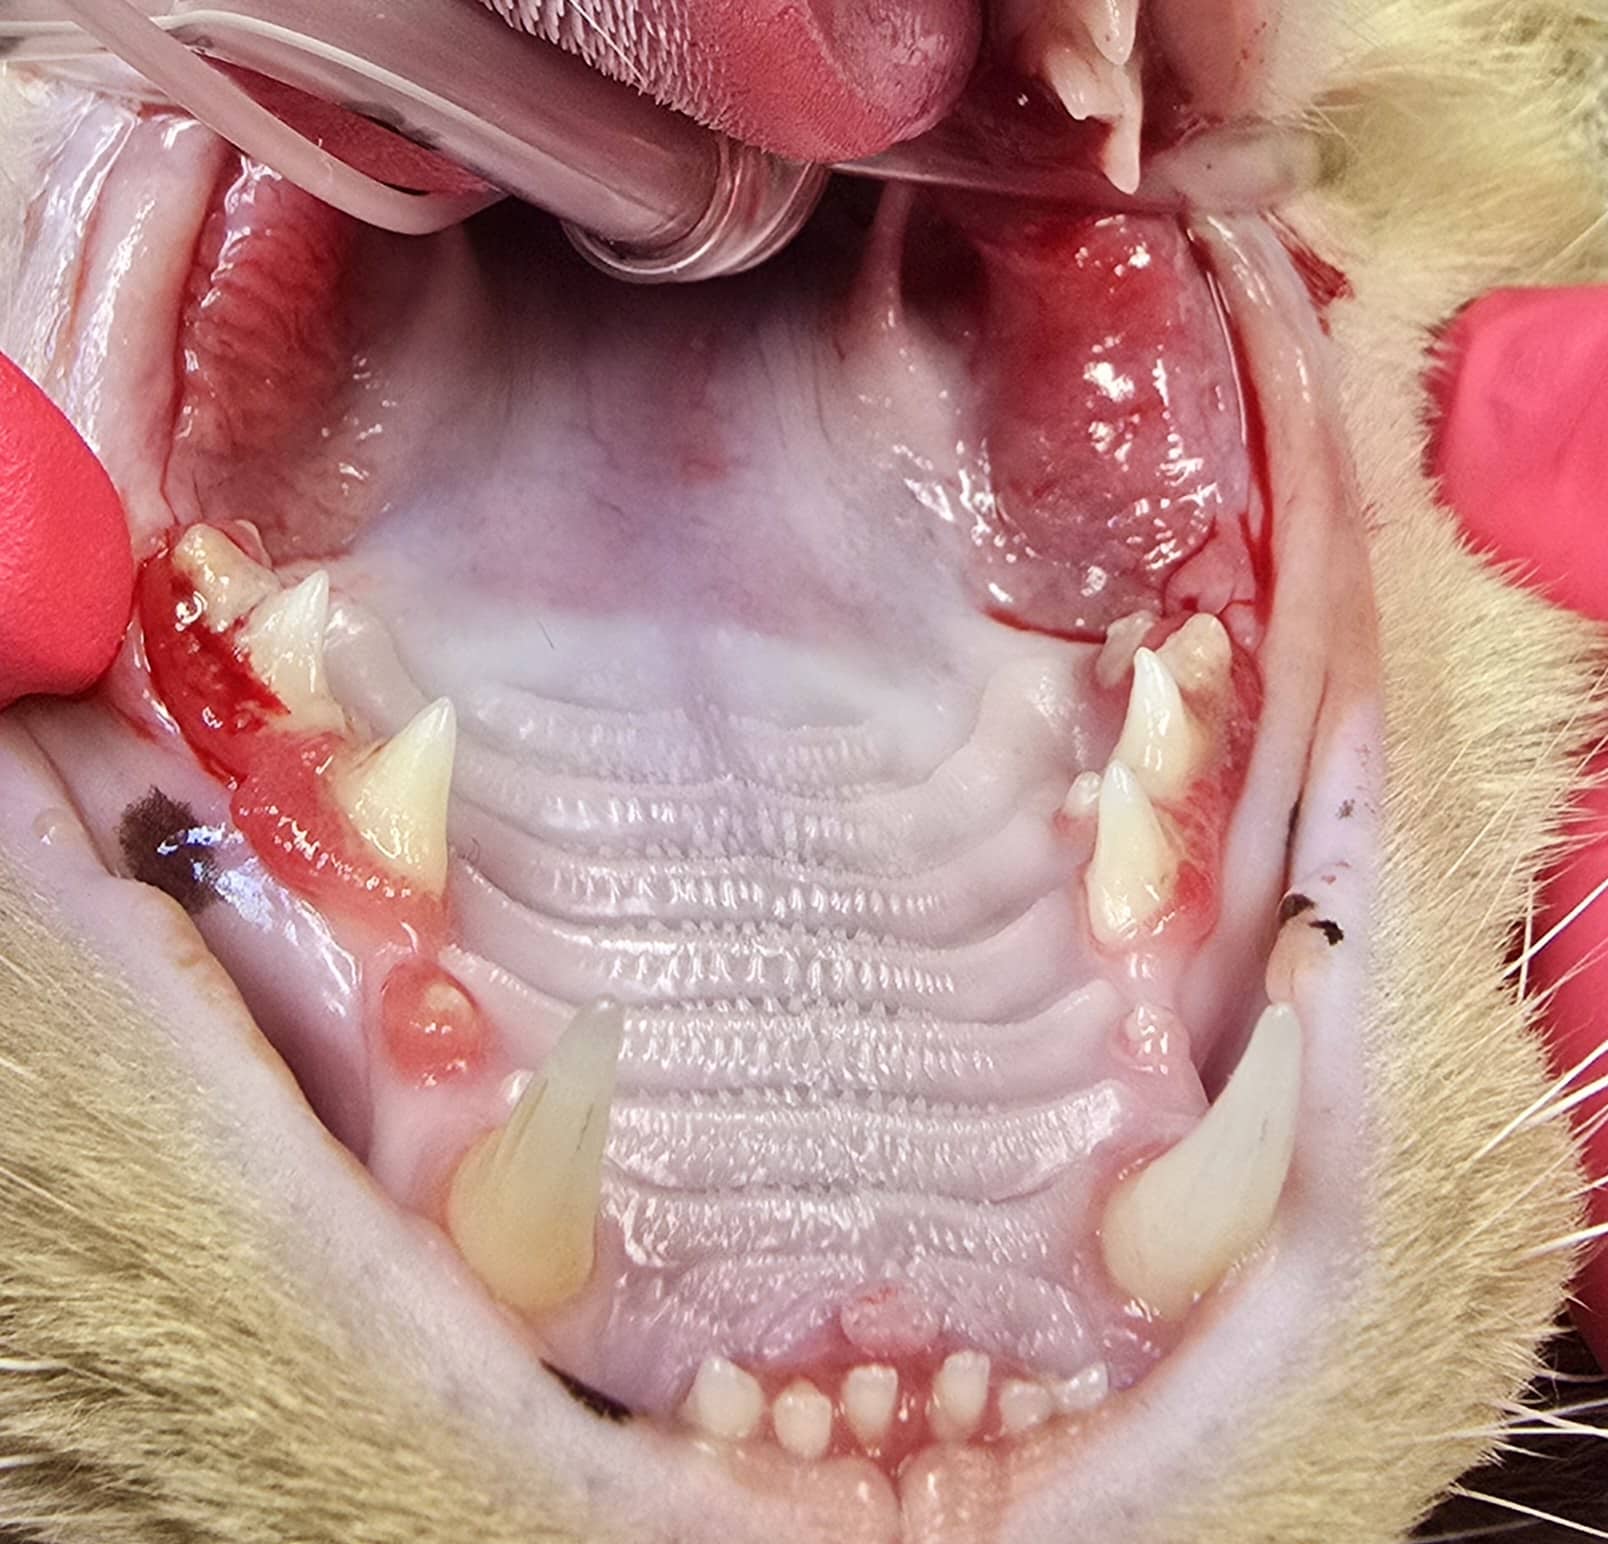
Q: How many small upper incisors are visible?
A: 6